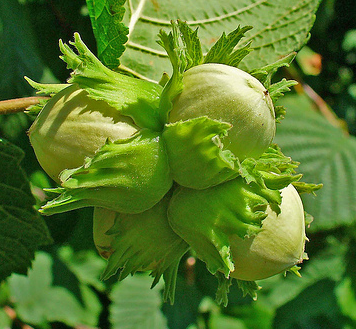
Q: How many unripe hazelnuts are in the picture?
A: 4